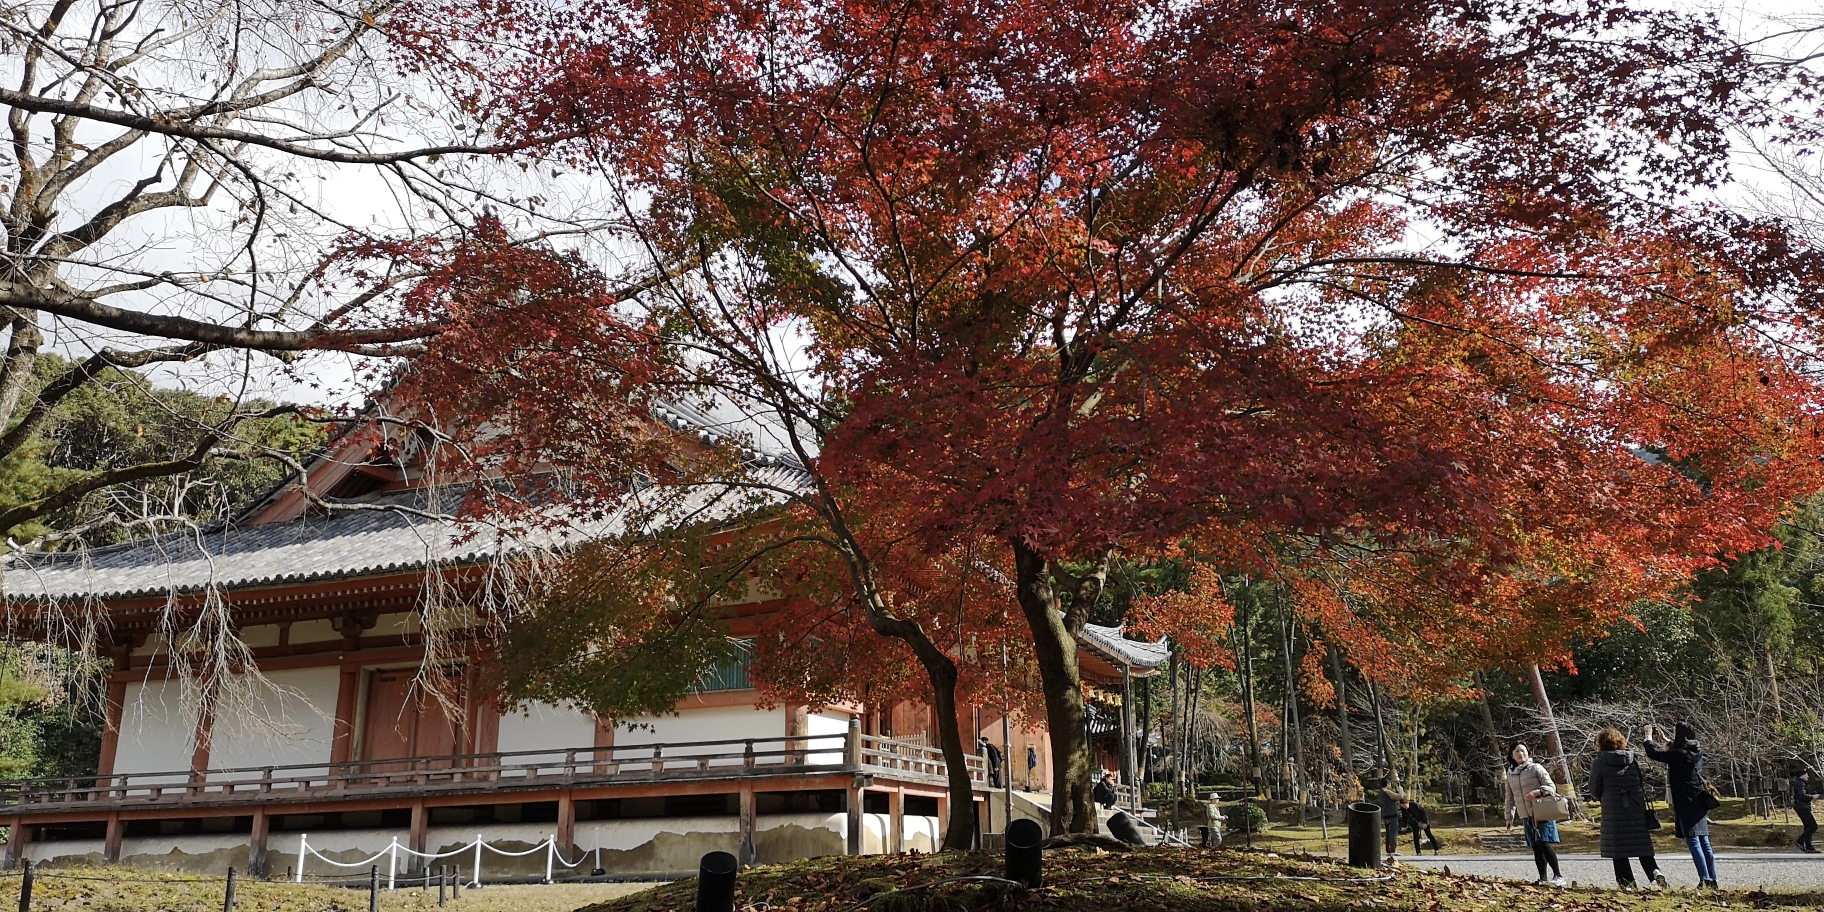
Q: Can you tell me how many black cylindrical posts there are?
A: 4